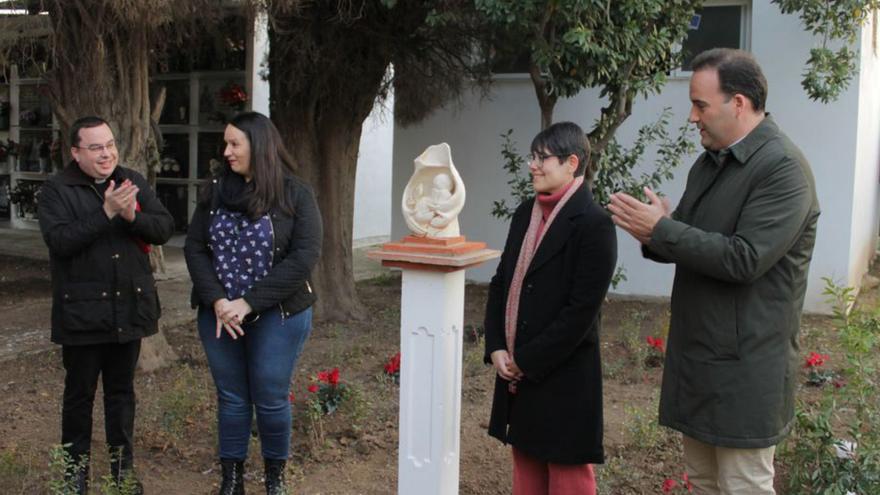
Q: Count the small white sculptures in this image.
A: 1